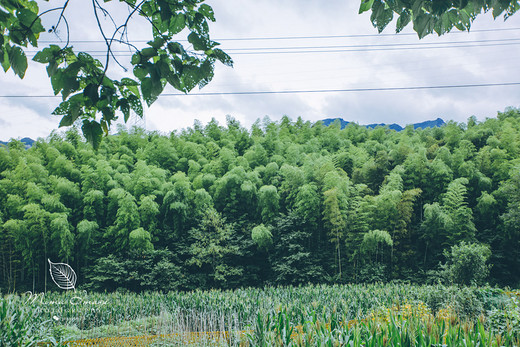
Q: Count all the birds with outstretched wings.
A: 0